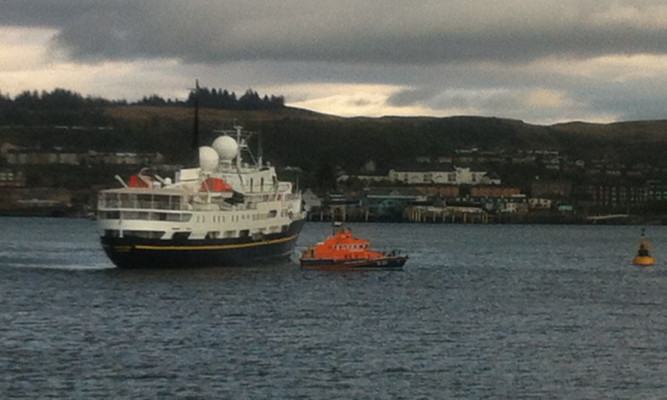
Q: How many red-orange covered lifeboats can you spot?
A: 2